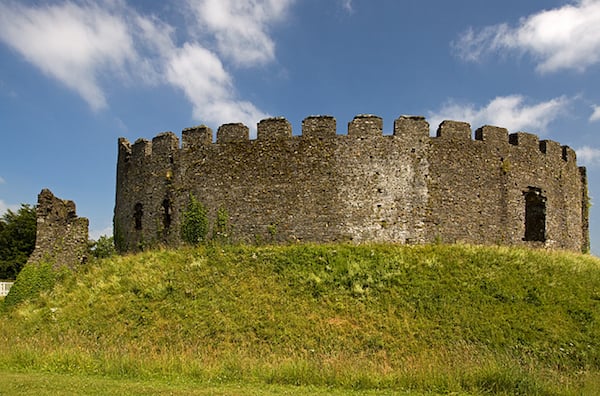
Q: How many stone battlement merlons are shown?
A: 14